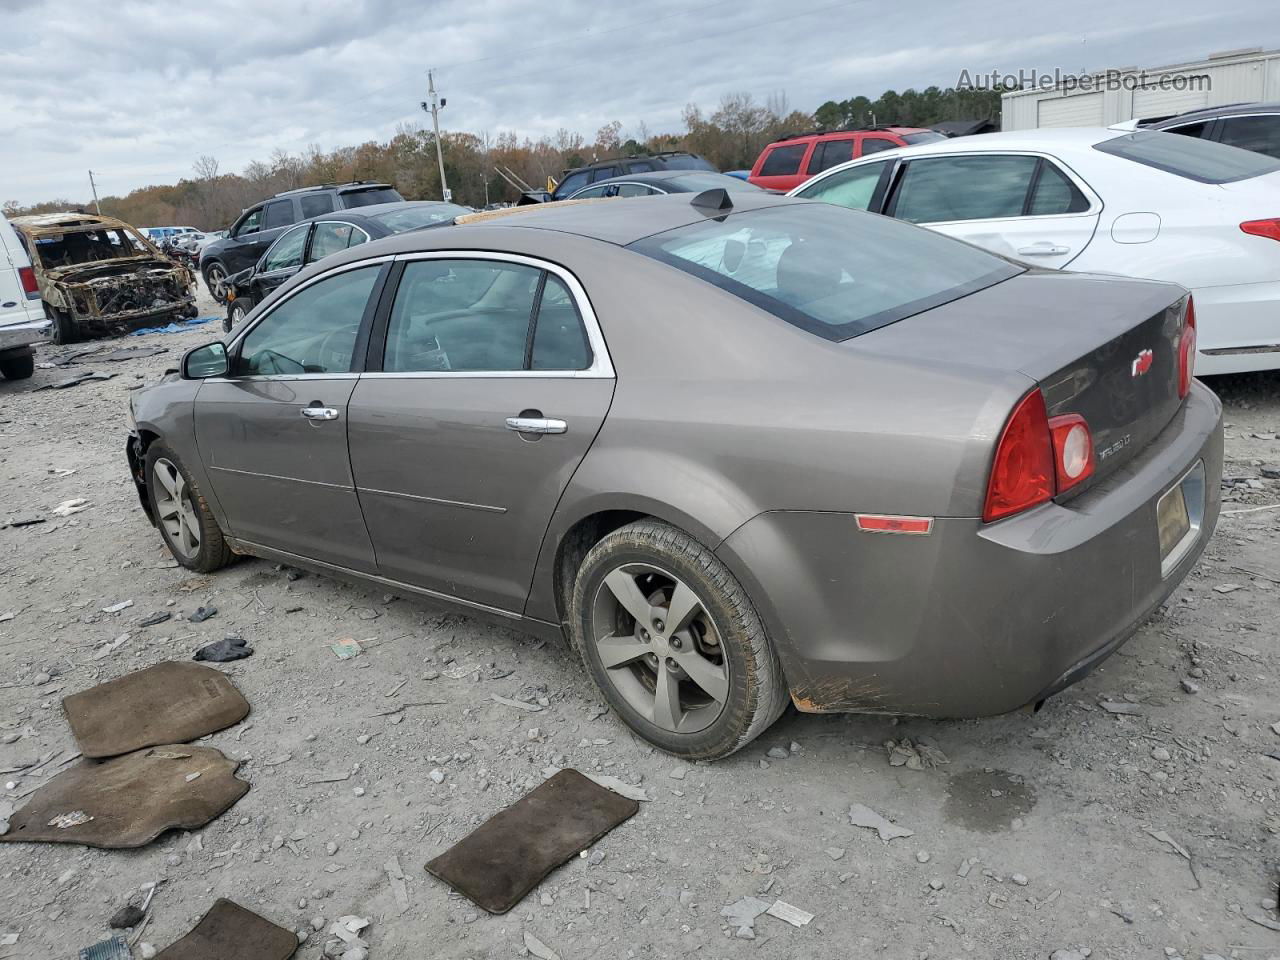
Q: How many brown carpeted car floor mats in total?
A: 4